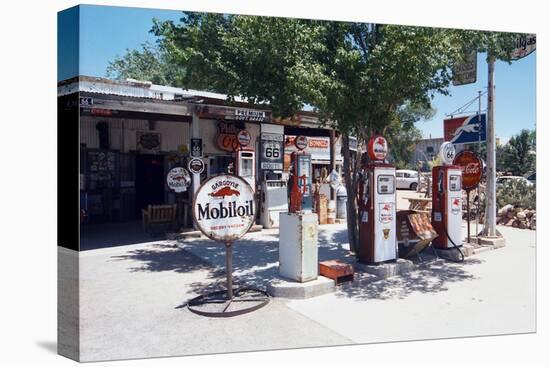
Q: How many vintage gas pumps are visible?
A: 4